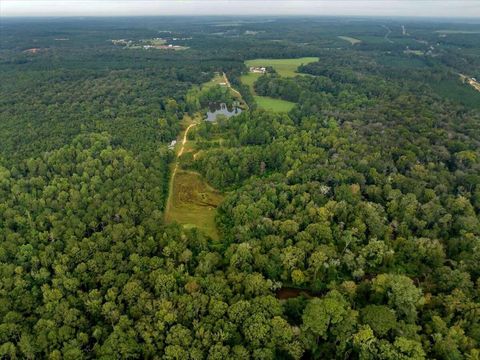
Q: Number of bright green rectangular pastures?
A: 2